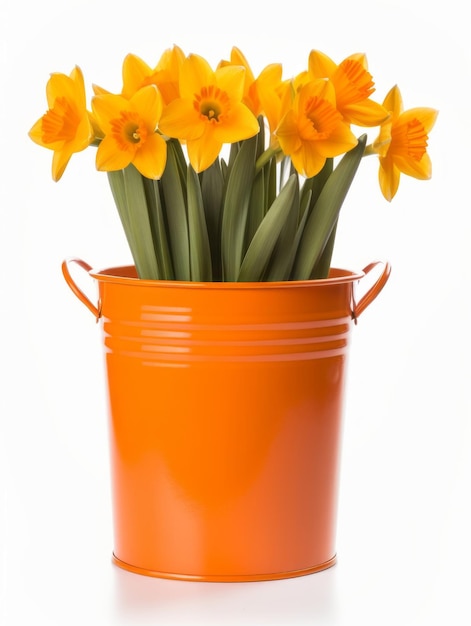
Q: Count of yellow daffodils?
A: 8